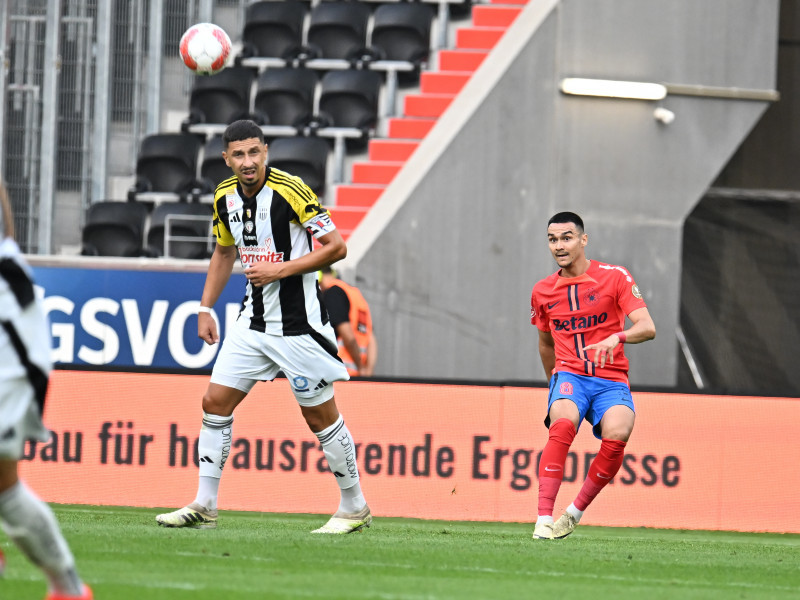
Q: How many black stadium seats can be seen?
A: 11